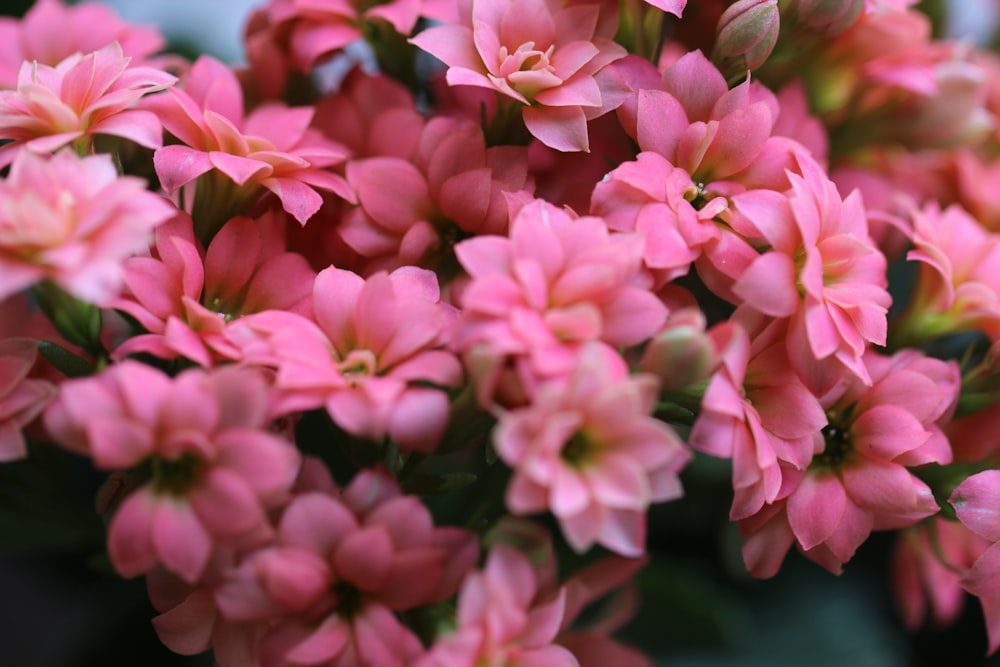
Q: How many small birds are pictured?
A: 0